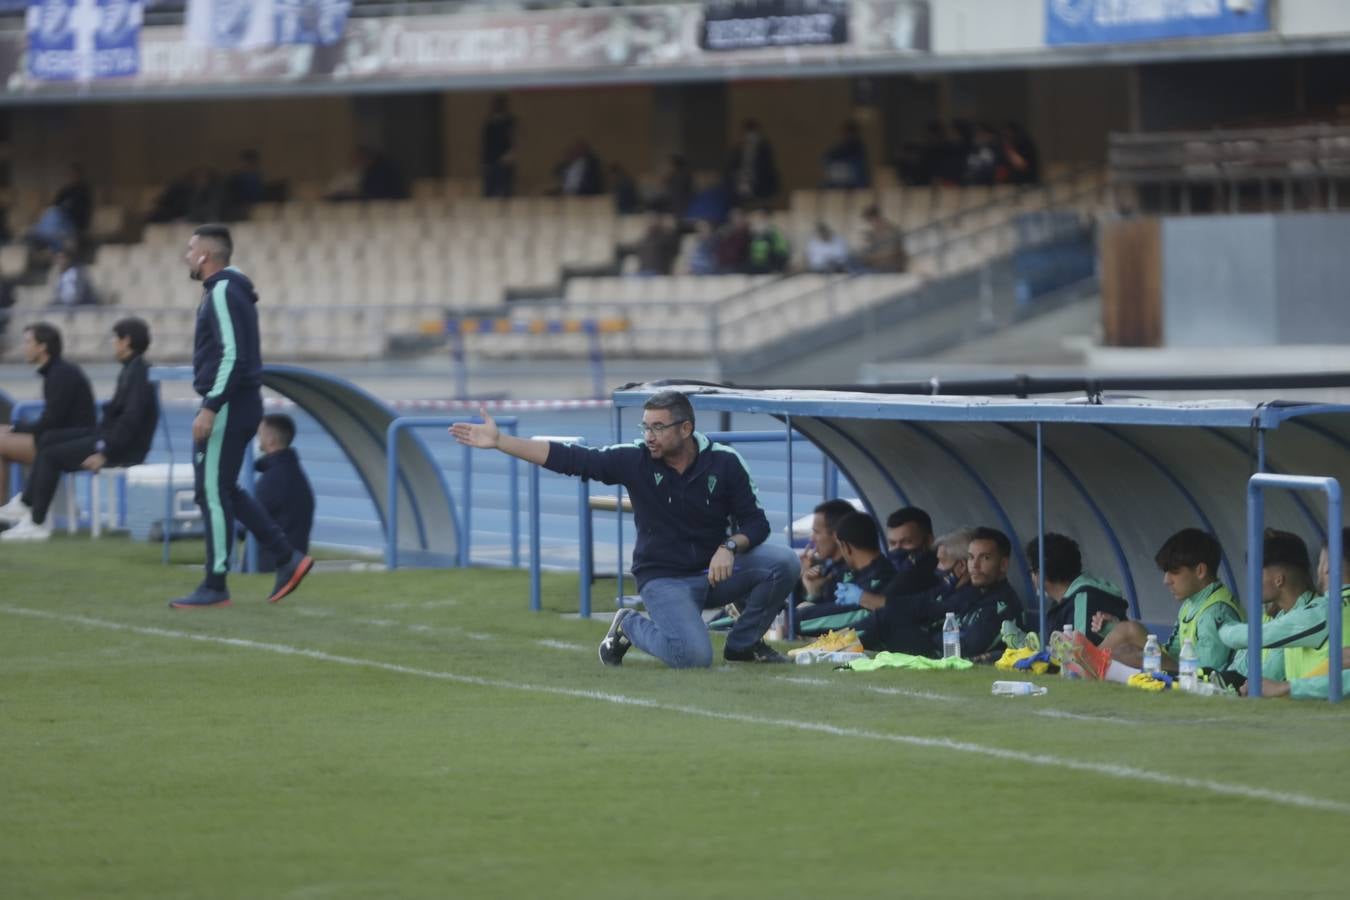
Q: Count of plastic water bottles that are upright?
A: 4